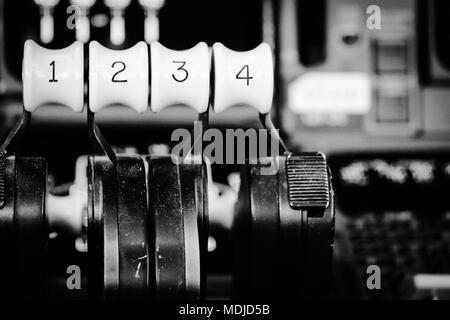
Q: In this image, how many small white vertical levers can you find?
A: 4